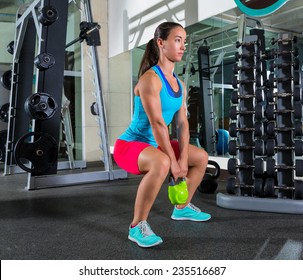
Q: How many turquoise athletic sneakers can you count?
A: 2